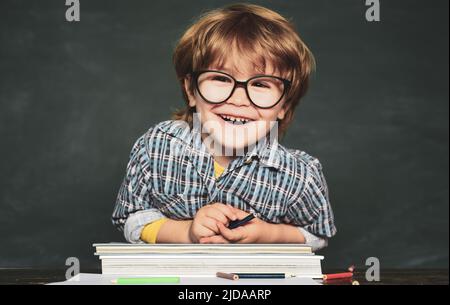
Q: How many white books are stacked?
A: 2